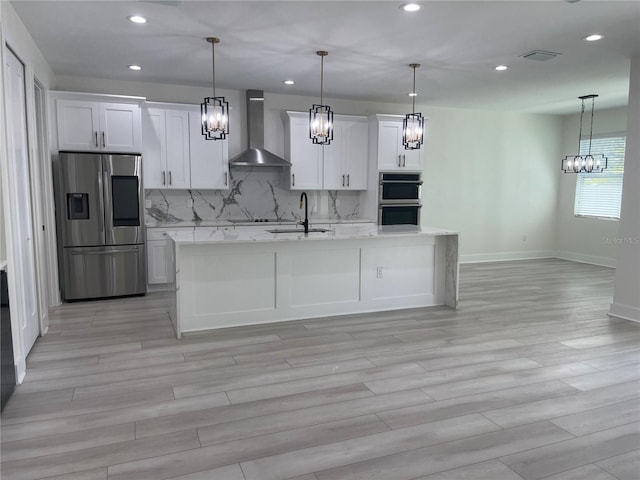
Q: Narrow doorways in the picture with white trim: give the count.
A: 2